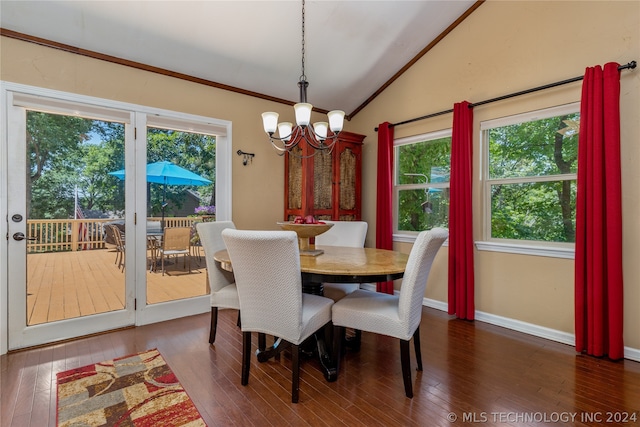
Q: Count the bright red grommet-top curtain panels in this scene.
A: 3